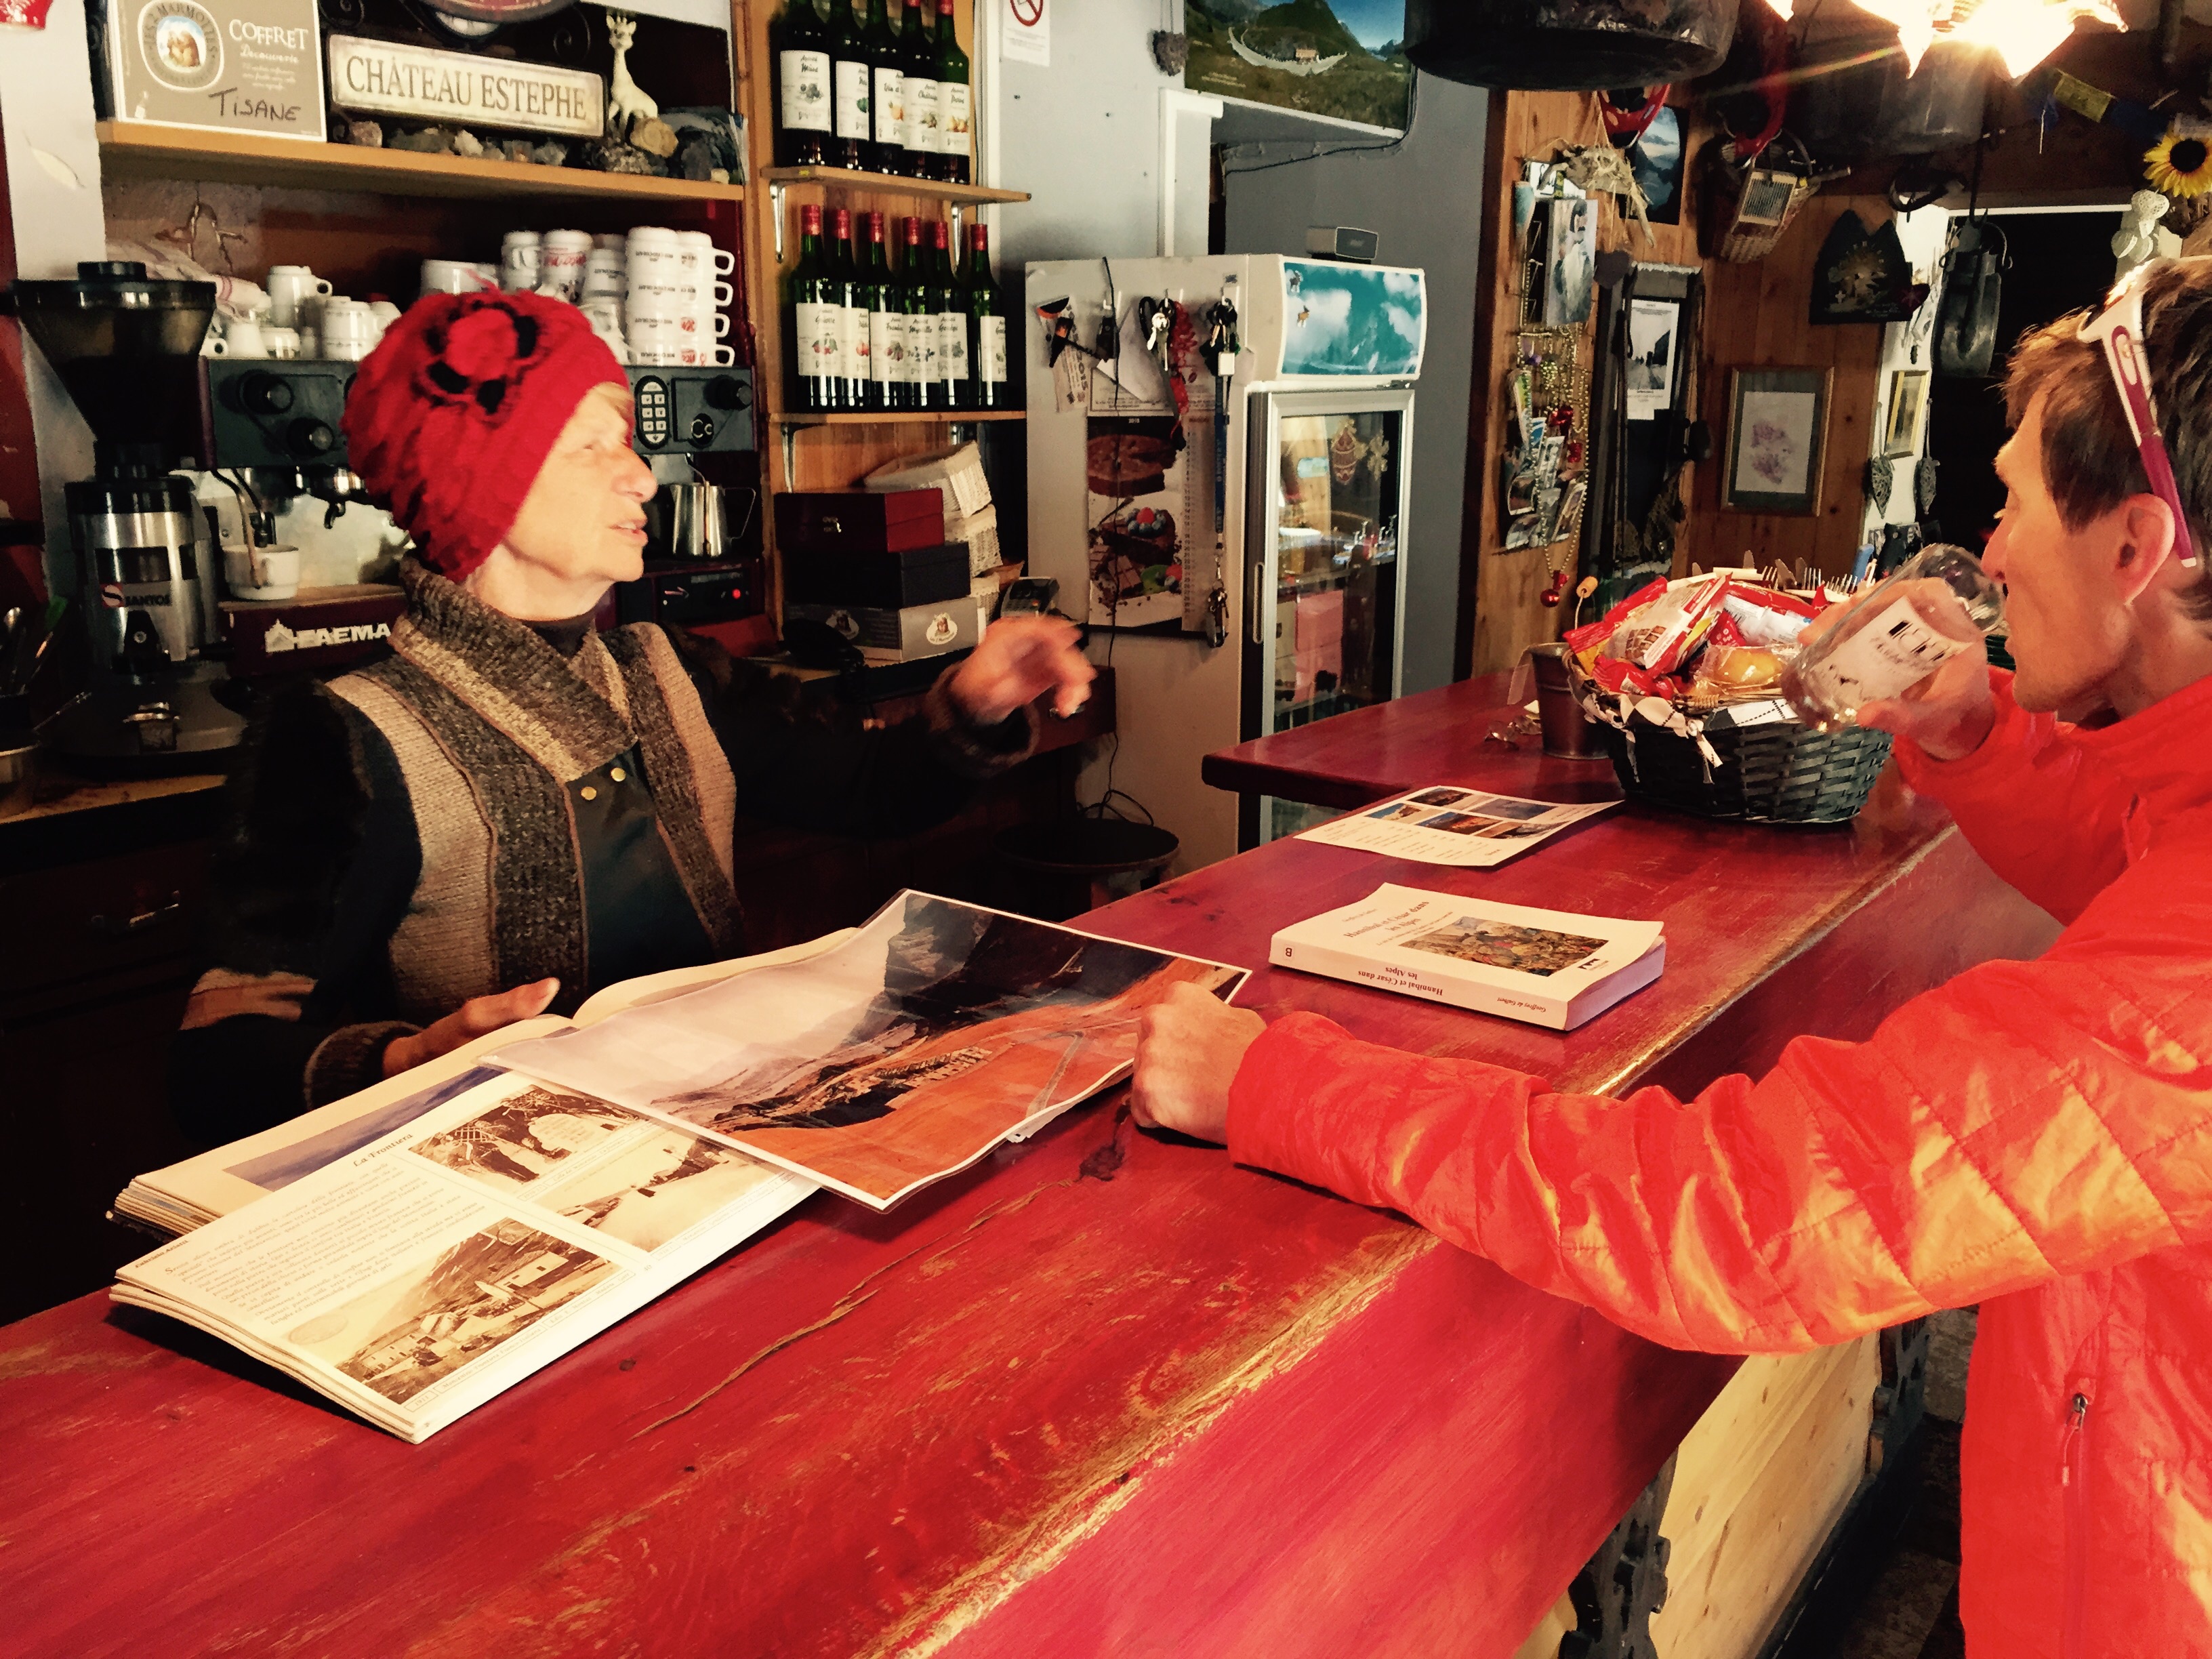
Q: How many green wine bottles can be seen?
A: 11